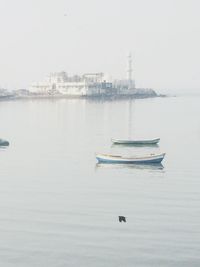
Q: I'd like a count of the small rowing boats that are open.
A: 2